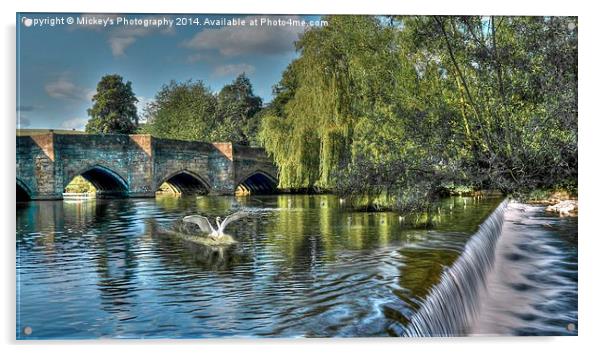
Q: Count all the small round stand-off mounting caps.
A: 4